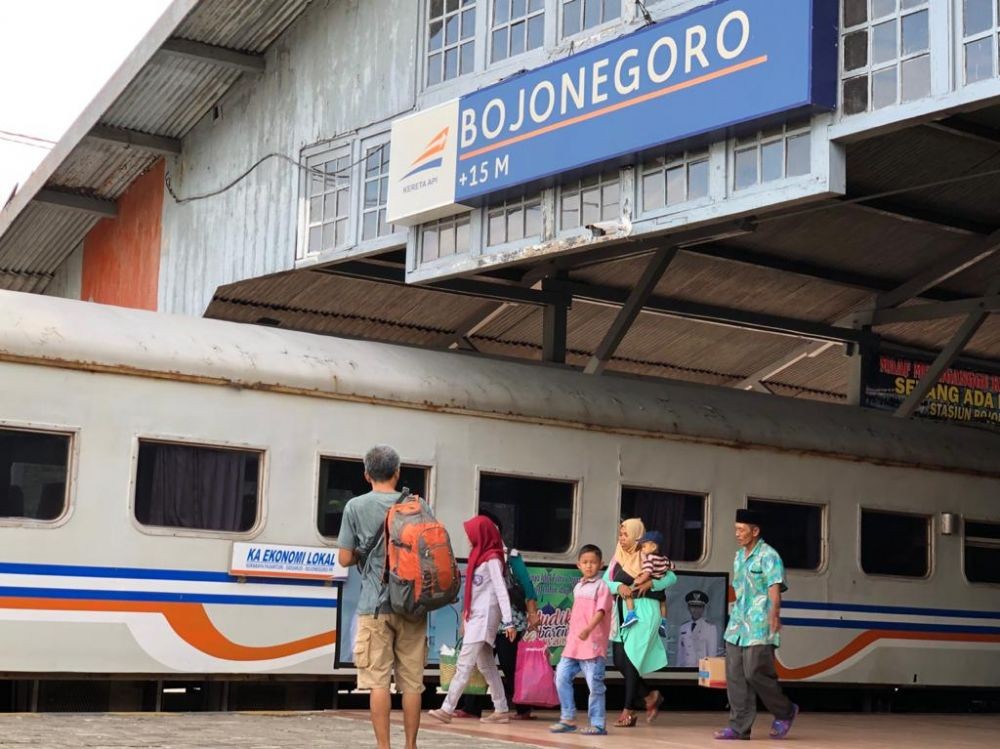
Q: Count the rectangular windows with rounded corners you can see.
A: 8